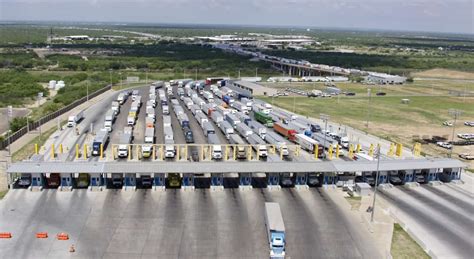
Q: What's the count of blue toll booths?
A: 15